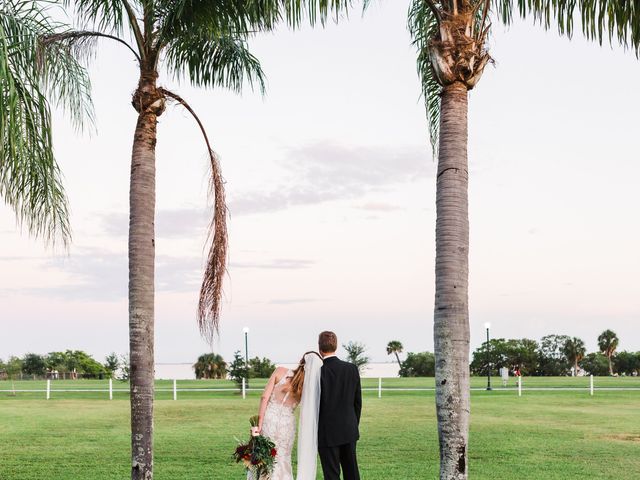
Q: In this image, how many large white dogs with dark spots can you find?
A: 0